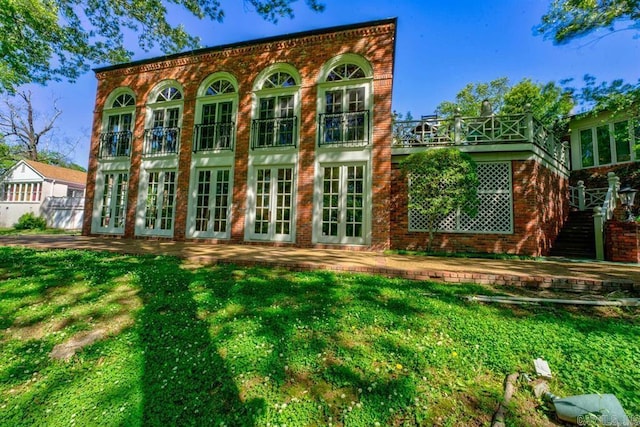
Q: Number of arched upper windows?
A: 5